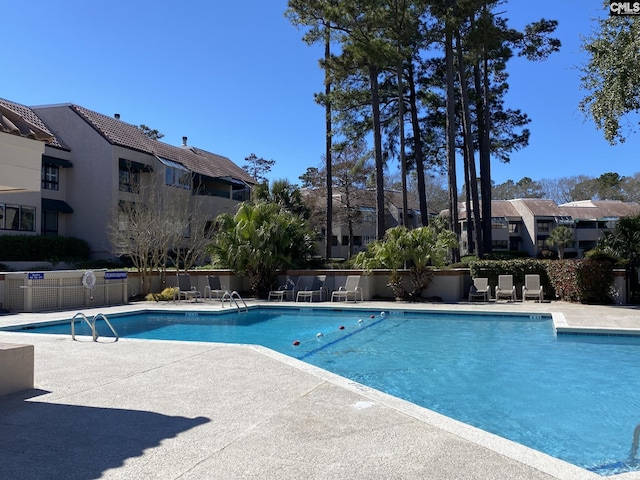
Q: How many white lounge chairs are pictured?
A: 8